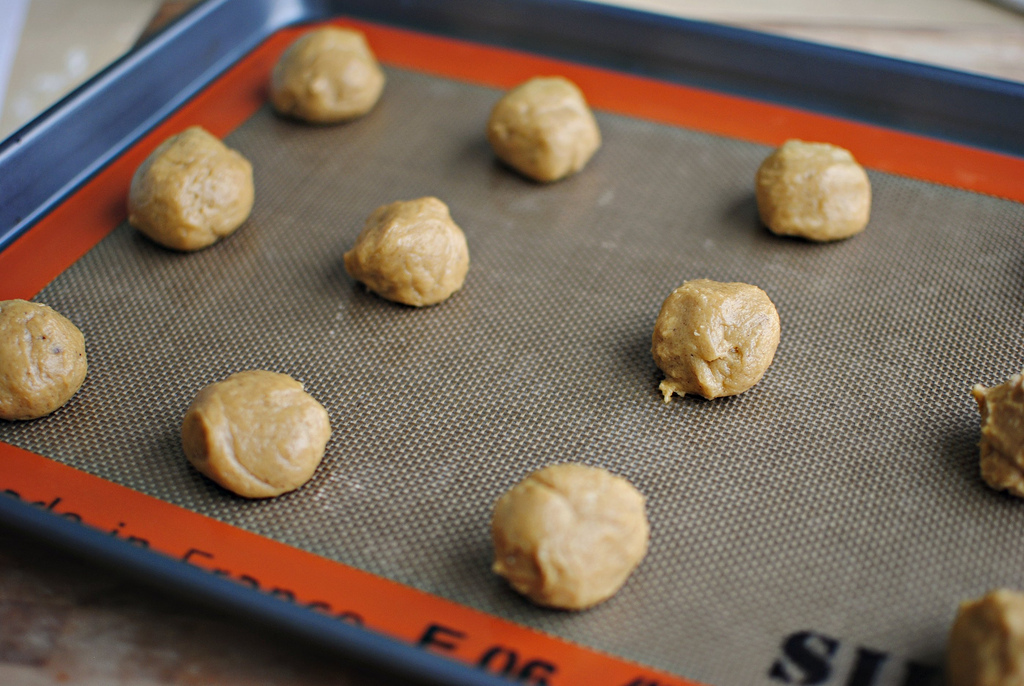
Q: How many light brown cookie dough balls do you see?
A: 11